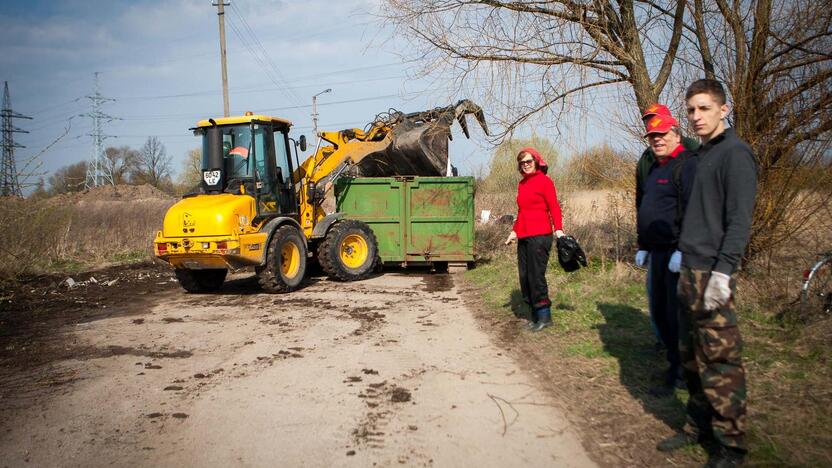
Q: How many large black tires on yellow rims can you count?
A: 2